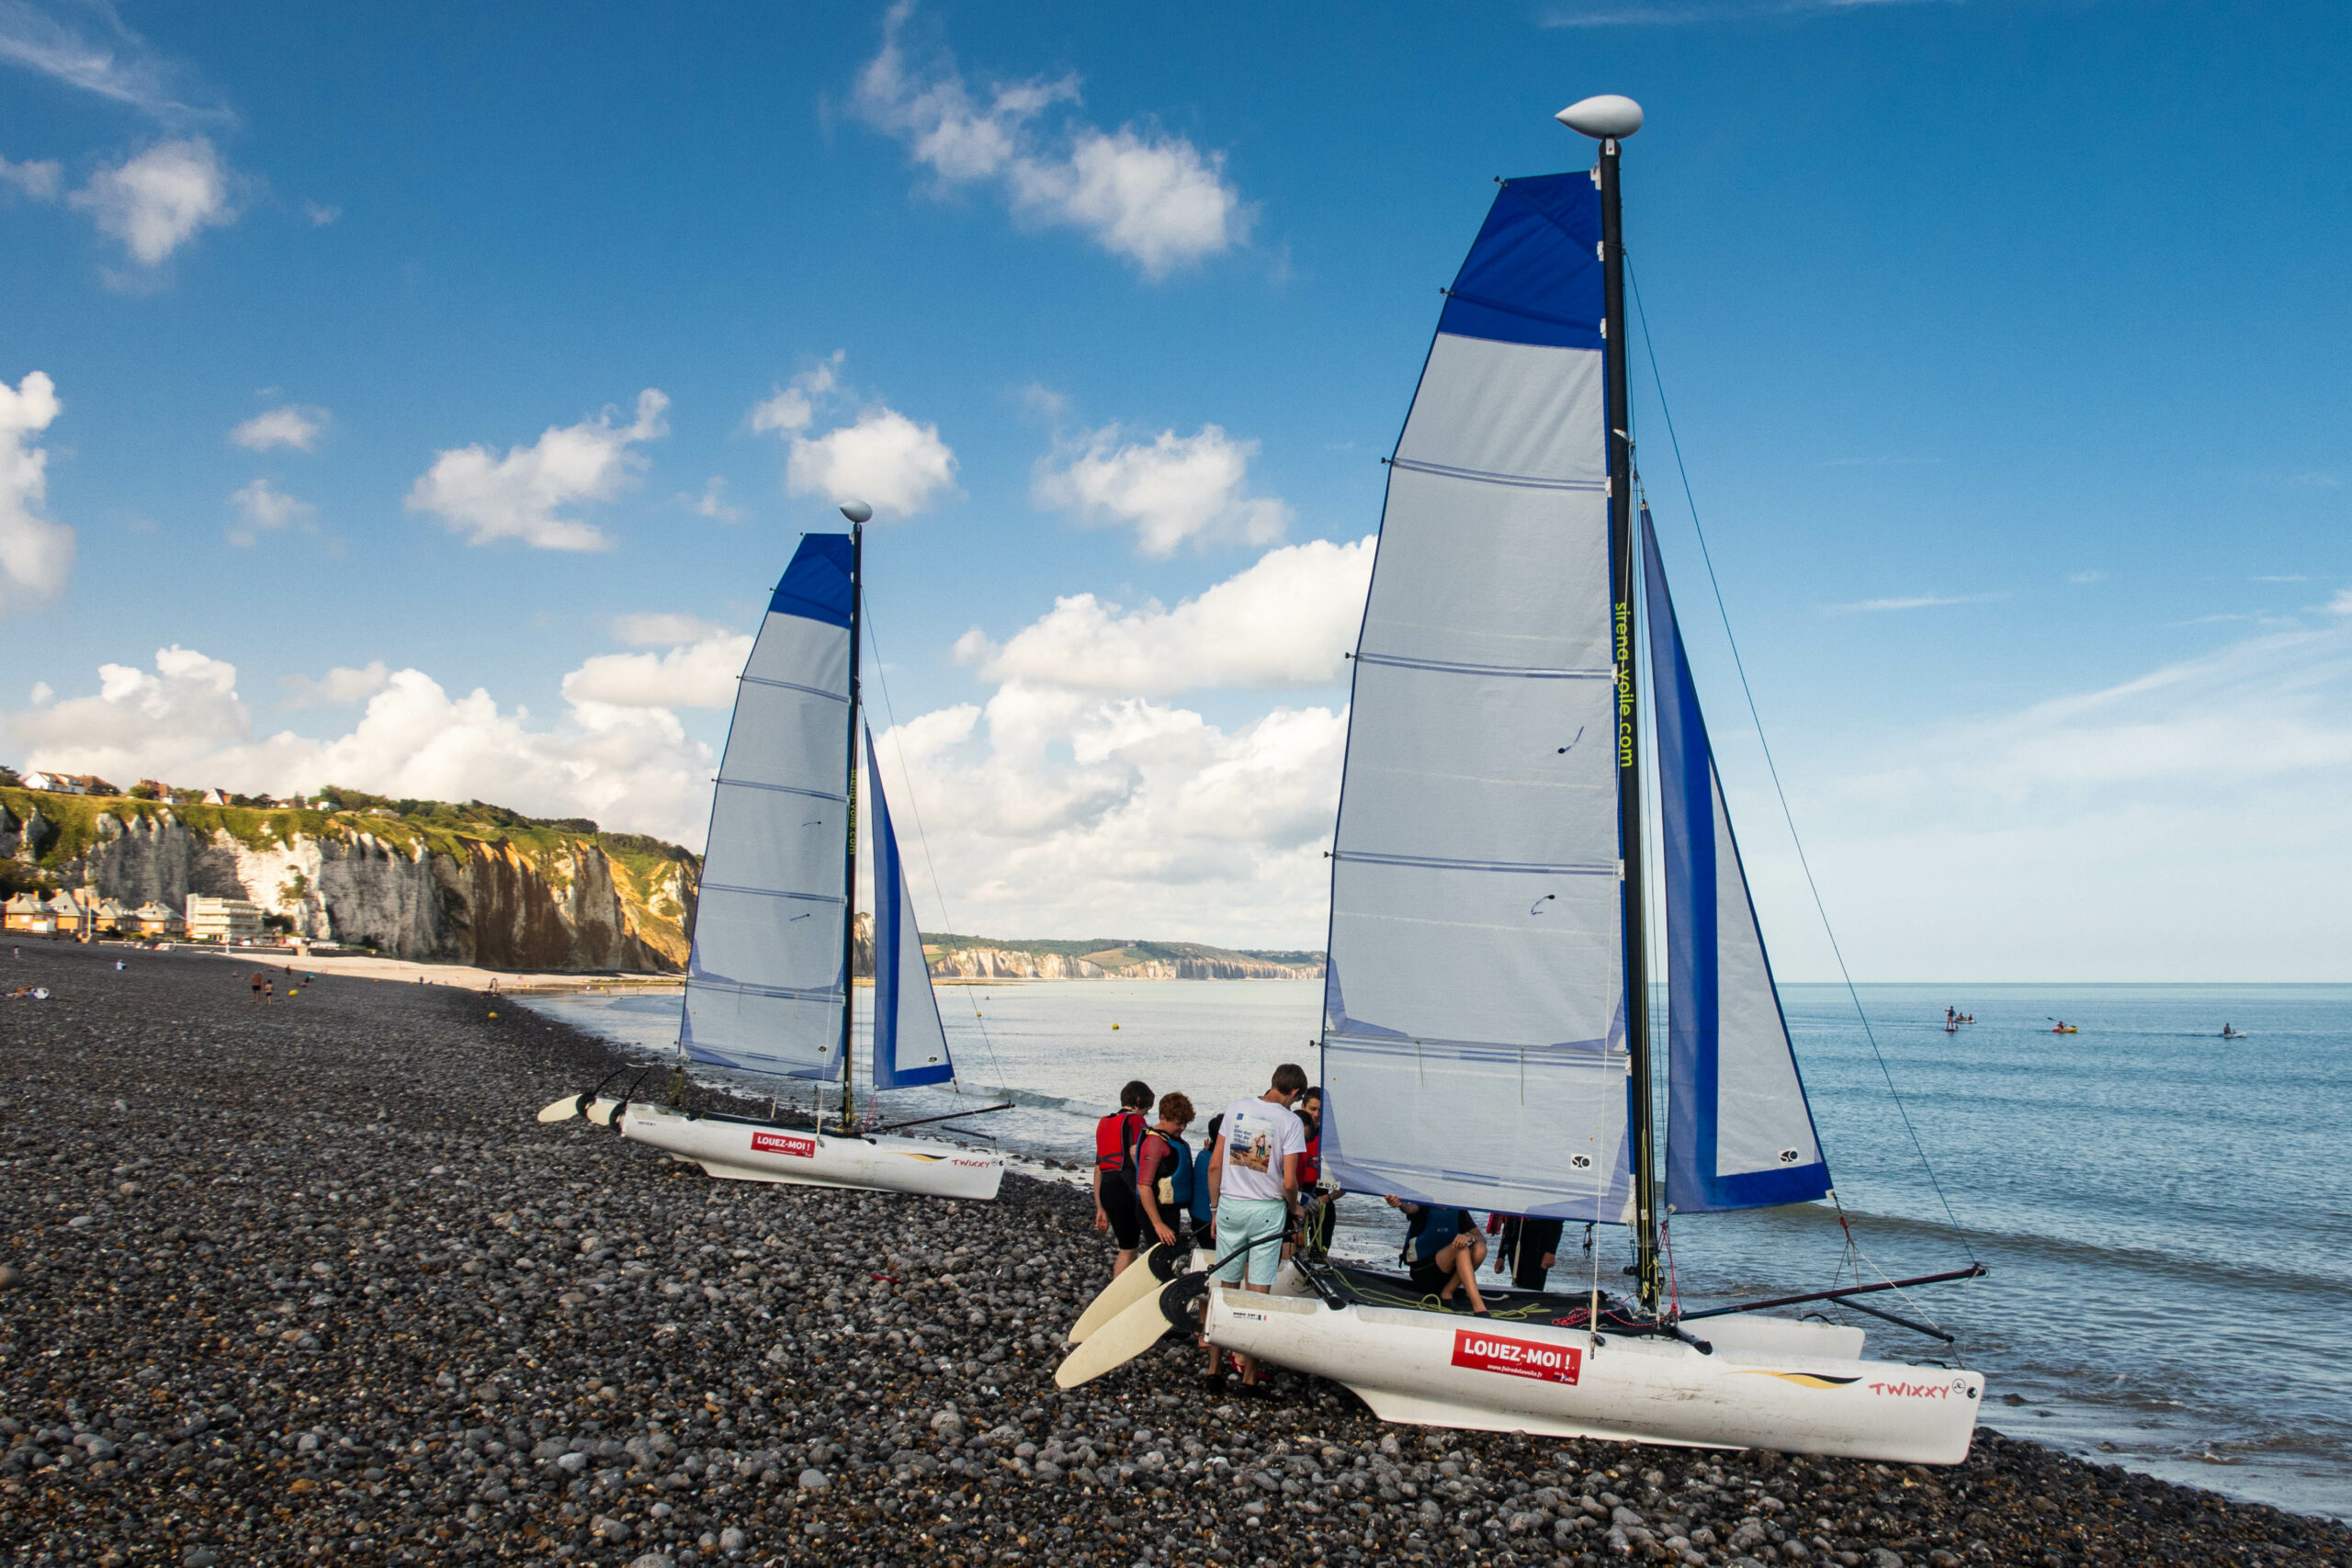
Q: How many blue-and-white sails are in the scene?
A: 4